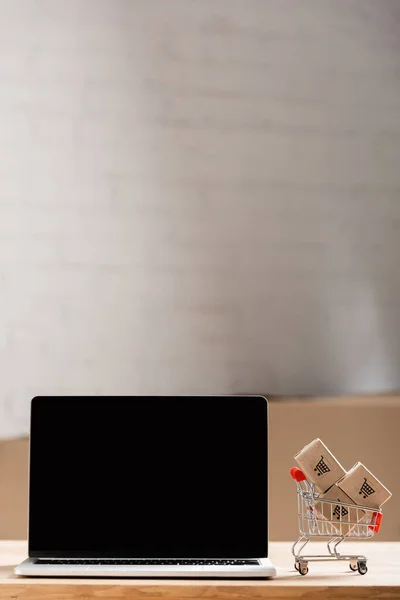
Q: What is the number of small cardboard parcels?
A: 3